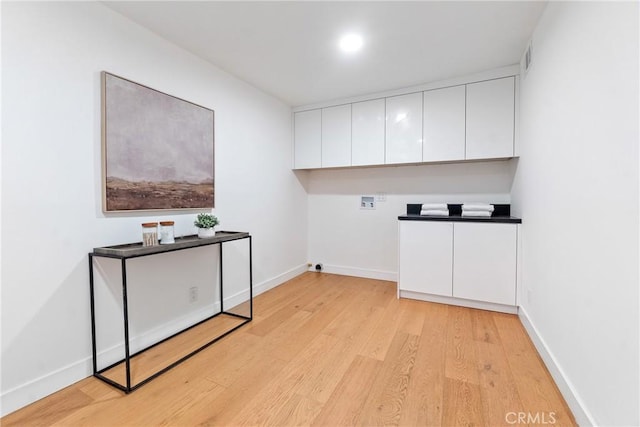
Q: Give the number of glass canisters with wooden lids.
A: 2